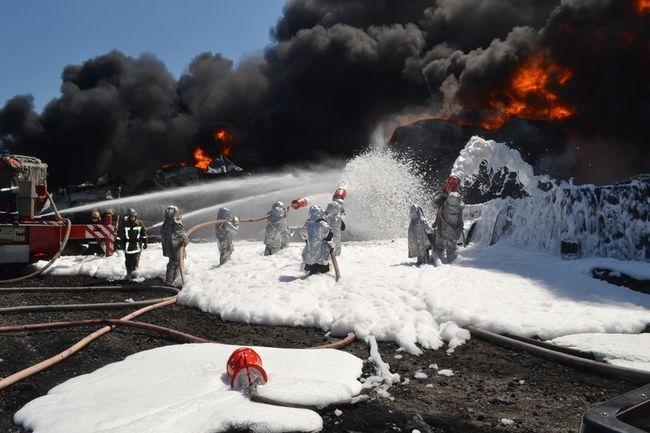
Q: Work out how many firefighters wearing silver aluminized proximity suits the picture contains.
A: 7